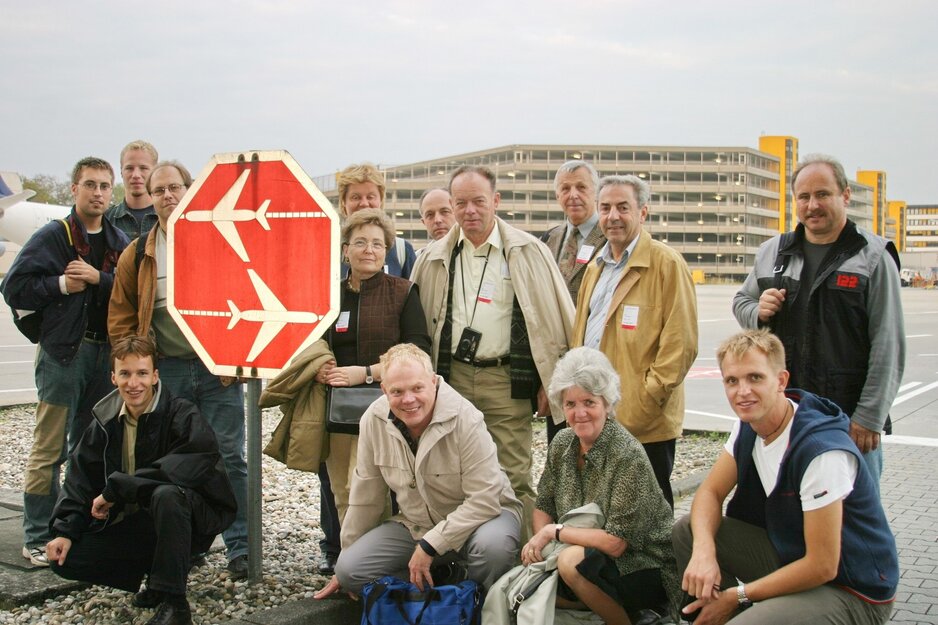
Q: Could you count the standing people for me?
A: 10